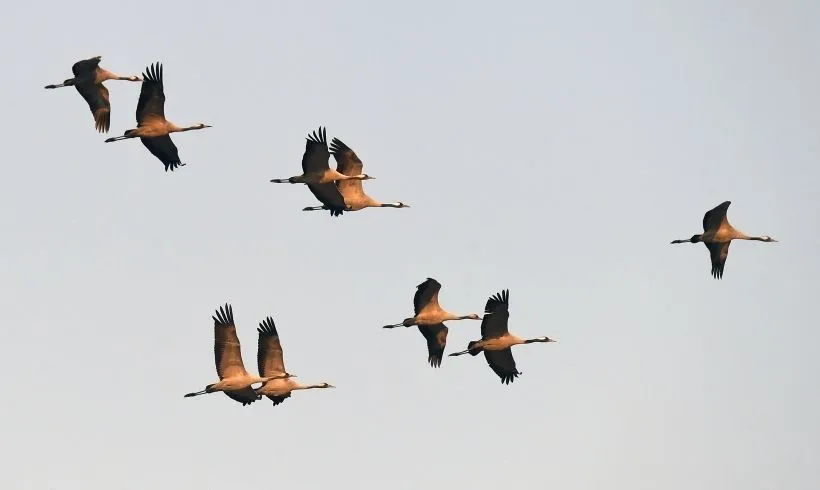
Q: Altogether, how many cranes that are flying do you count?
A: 9